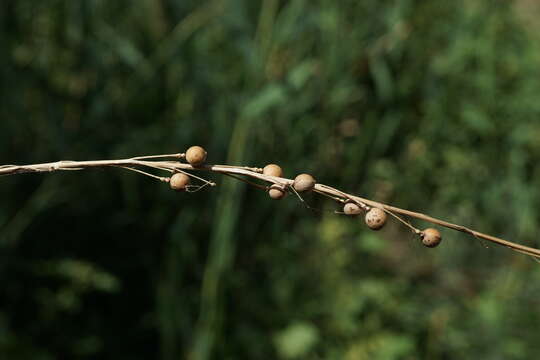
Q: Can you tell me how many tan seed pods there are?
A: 8